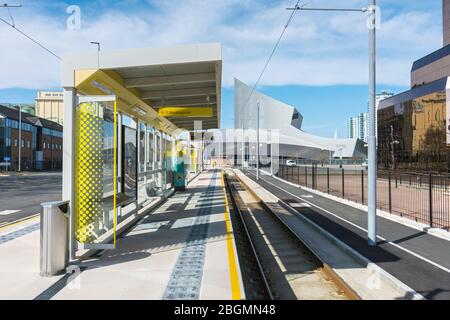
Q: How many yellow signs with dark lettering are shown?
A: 1